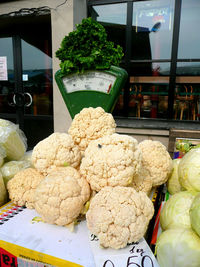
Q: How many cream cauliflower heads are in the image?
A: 8